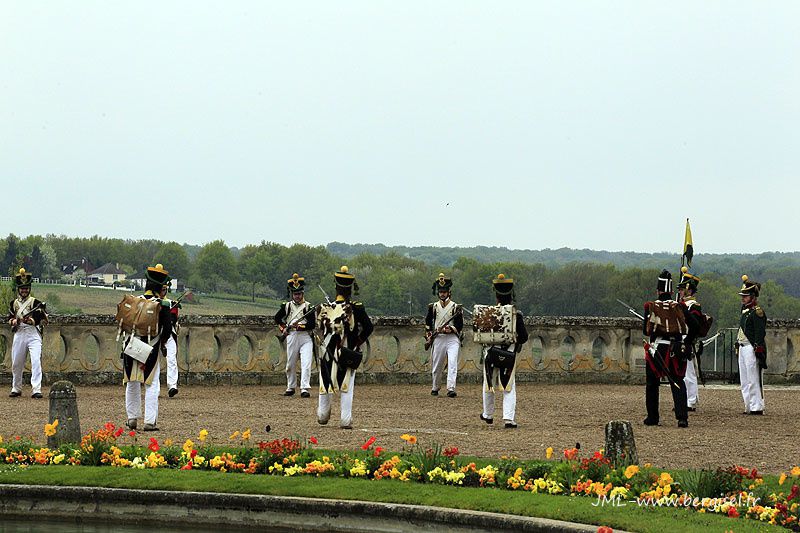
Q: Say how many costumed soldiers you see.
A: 10